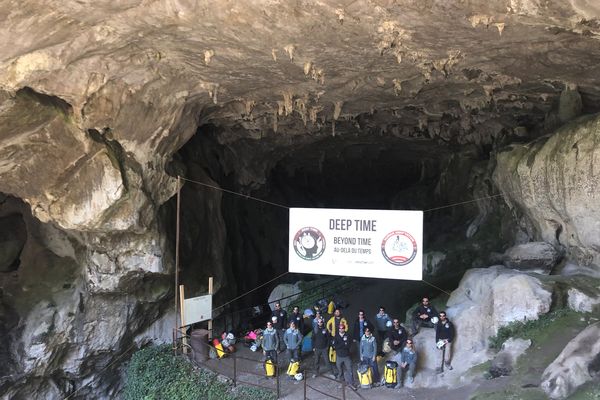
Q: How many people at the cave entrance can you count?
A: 15